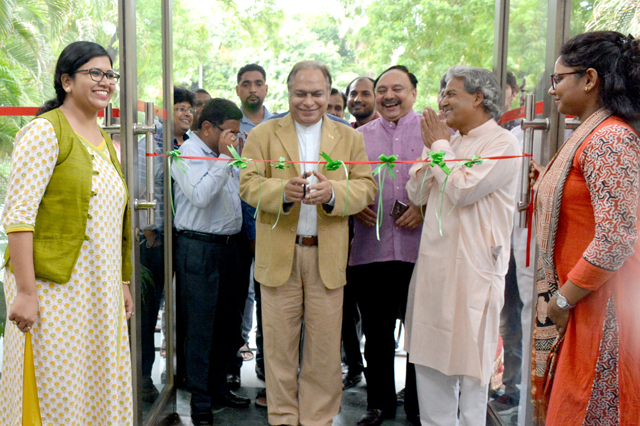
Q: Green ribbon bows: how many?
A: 7